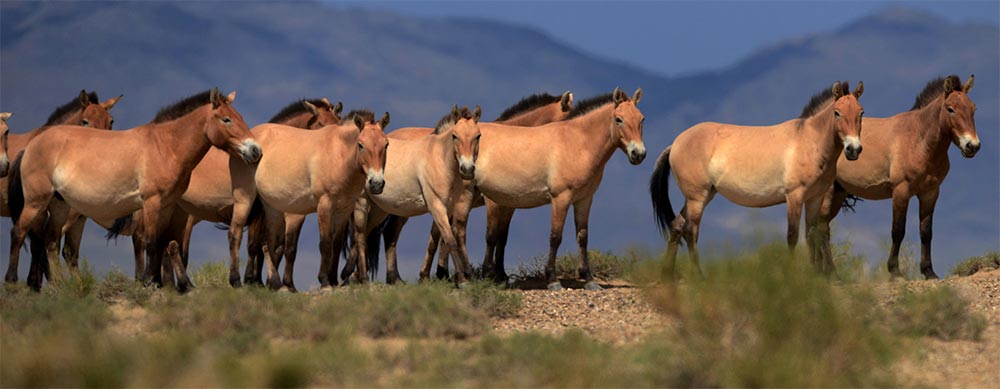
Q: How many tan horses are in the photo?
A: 10